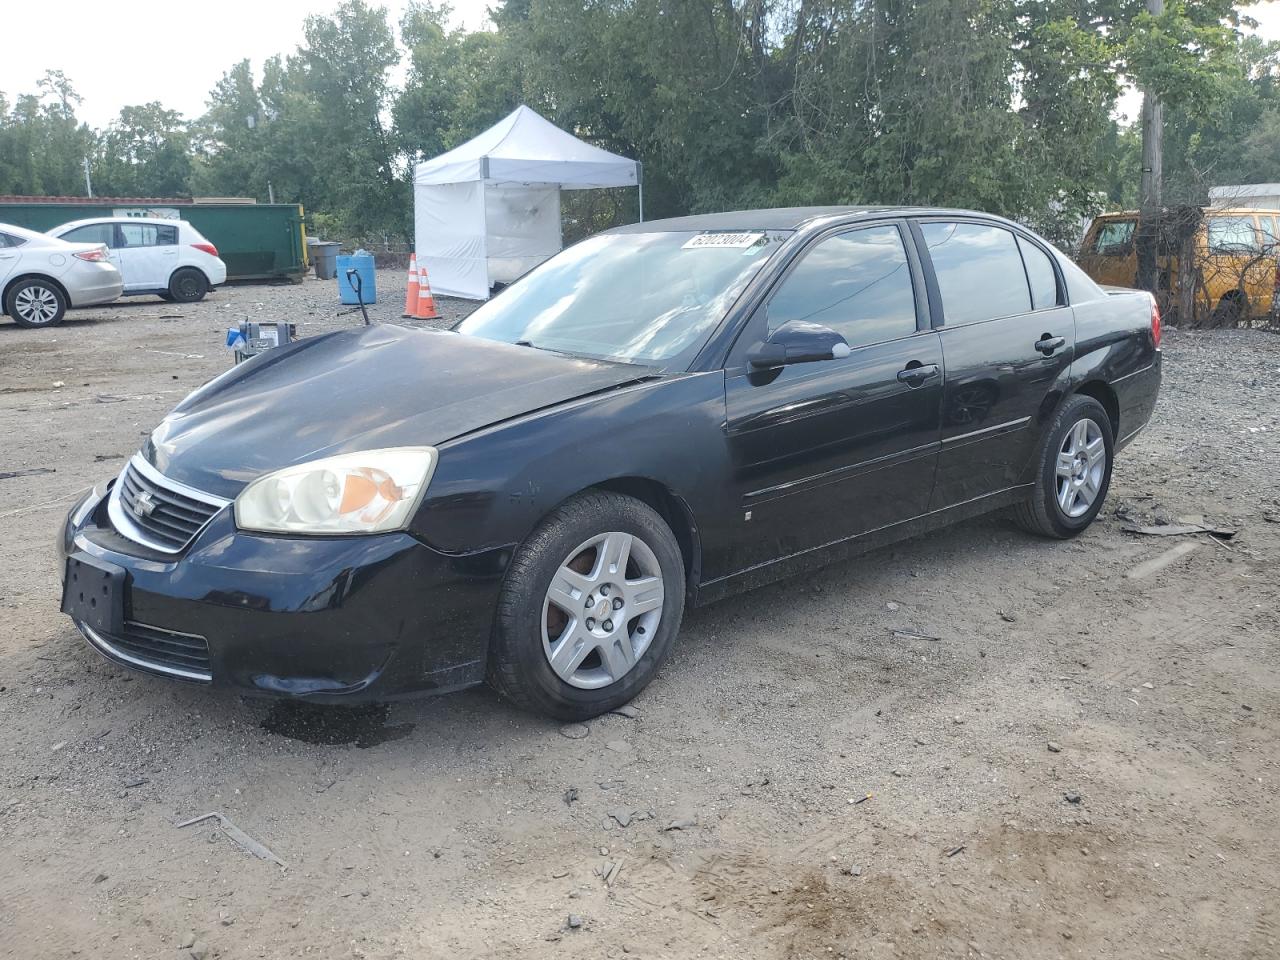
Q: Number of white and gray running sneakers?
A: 0